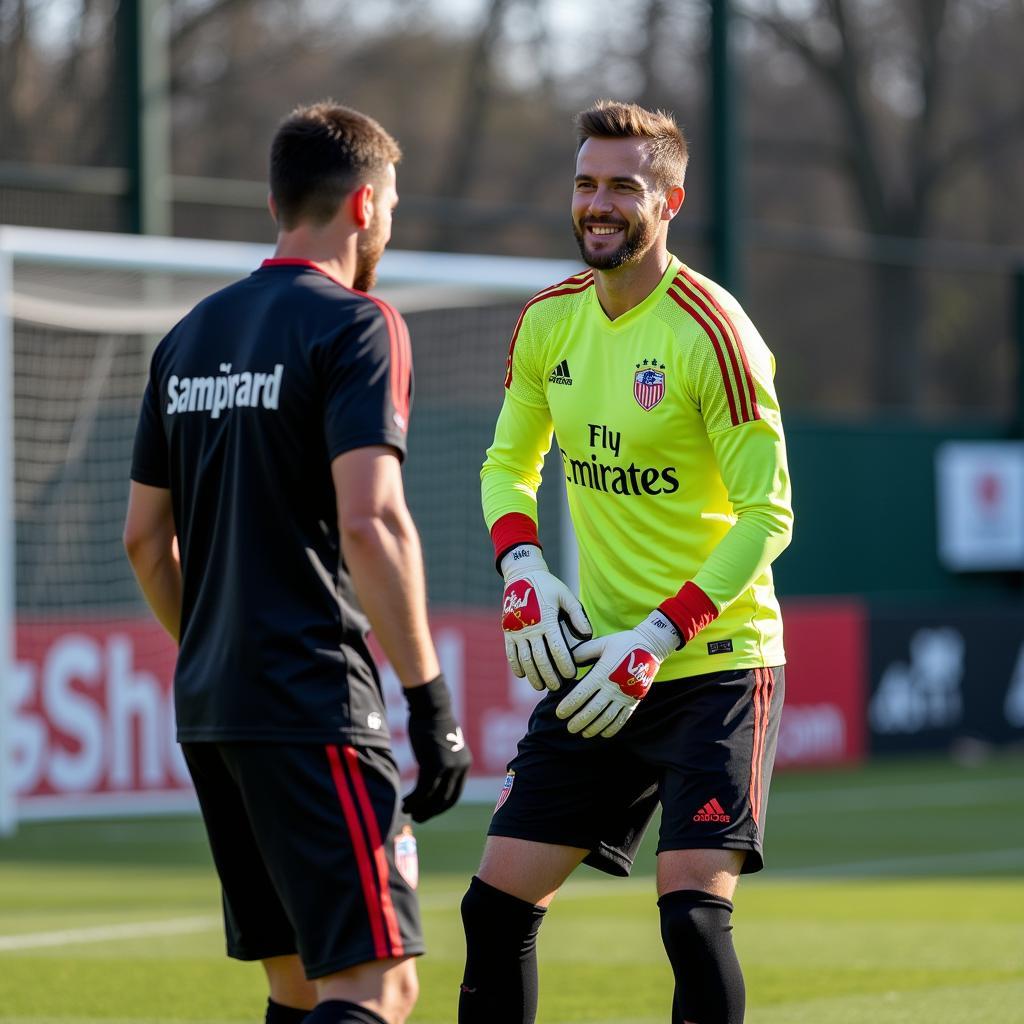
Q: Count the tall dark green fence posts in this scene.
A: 2